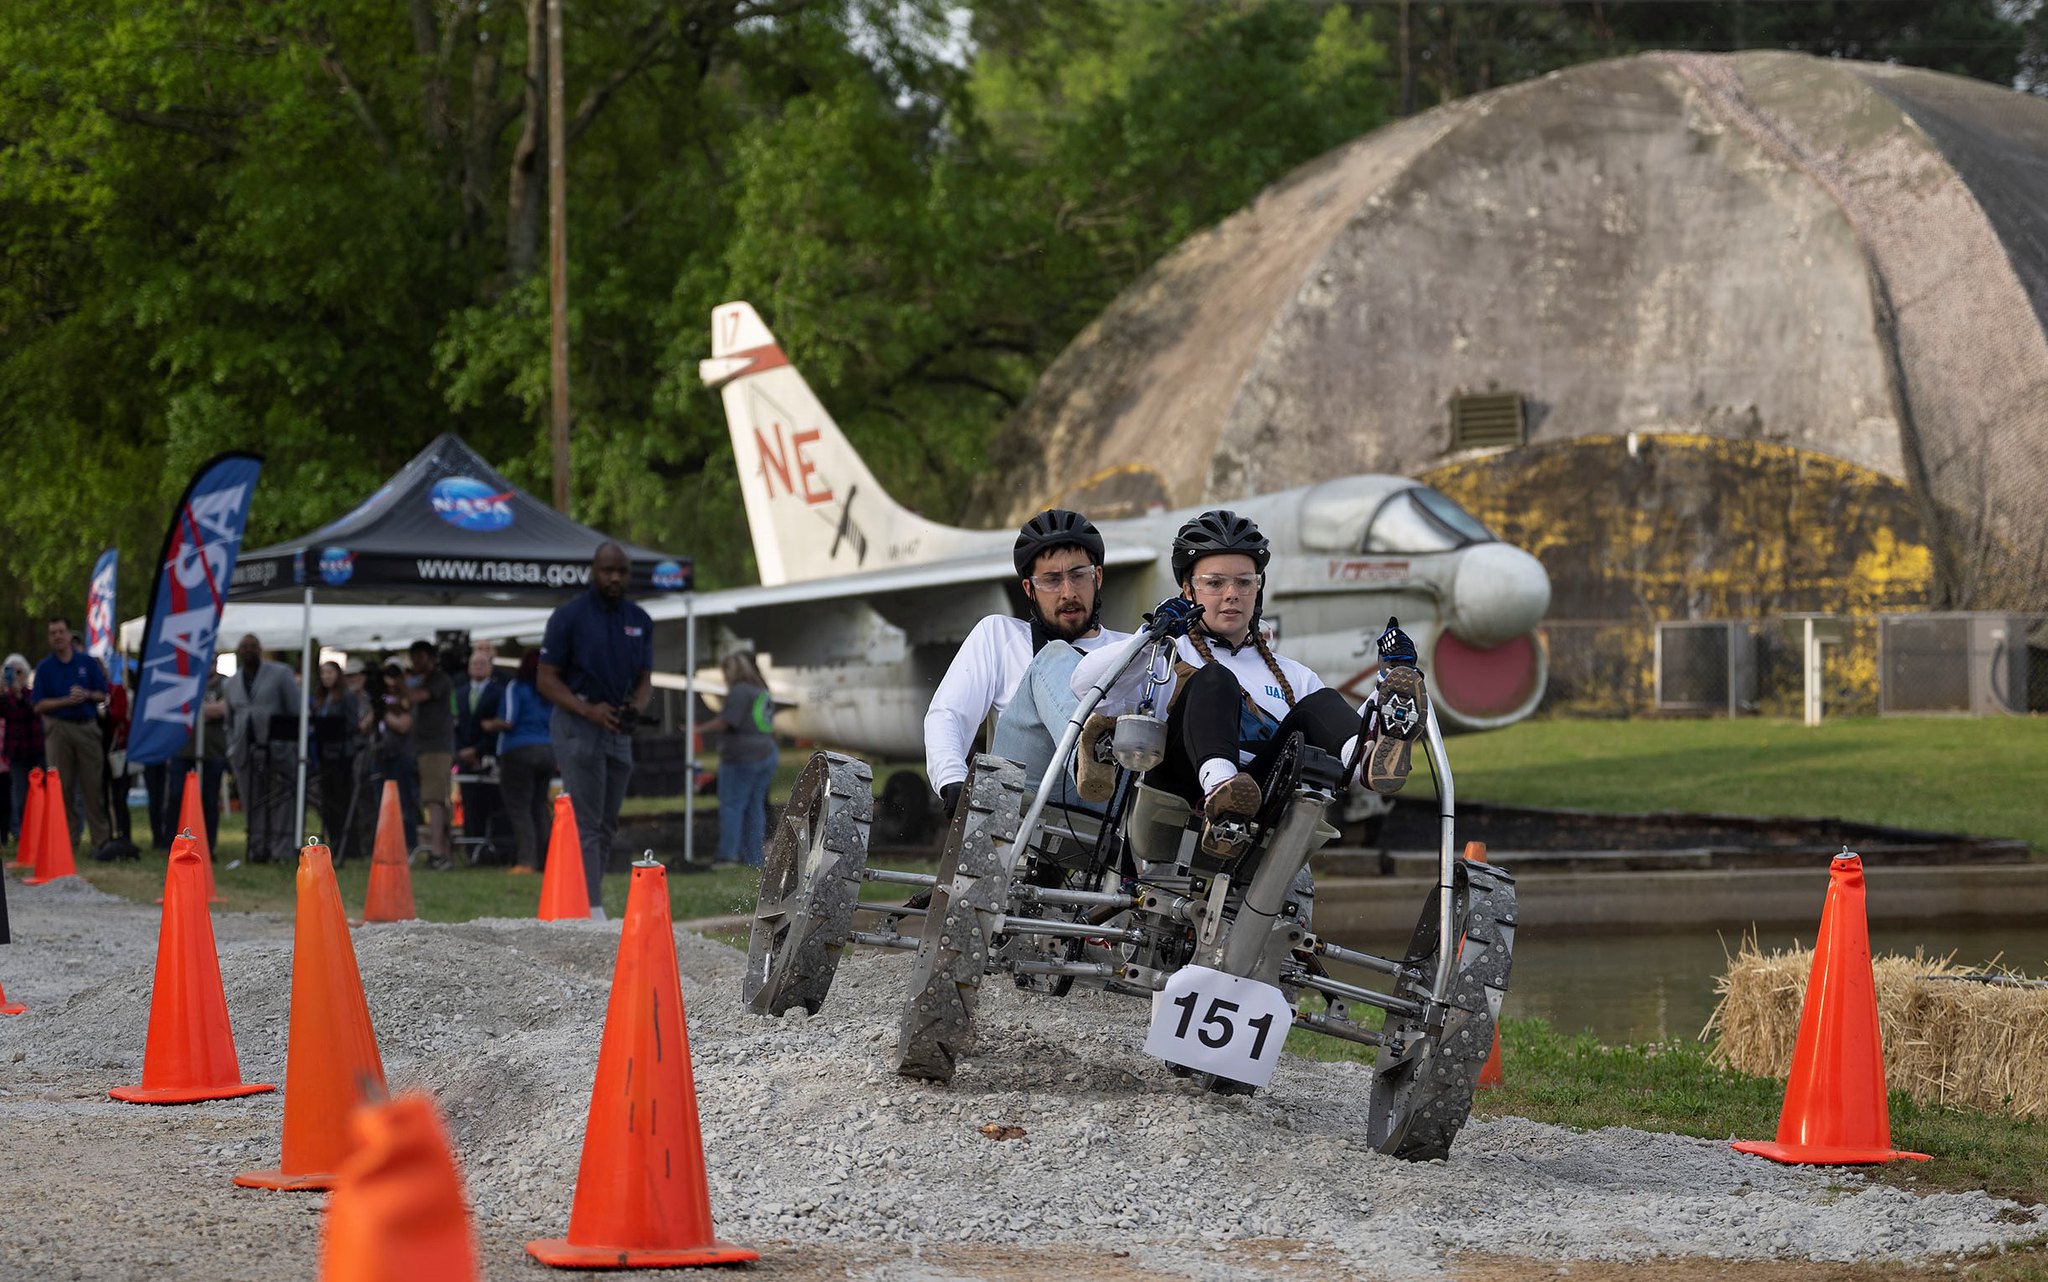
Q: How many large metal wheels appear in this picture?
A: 4